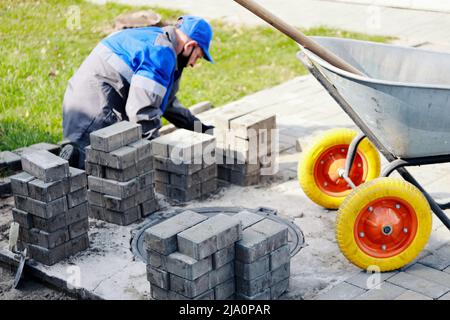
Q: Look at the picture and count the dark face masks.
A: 1